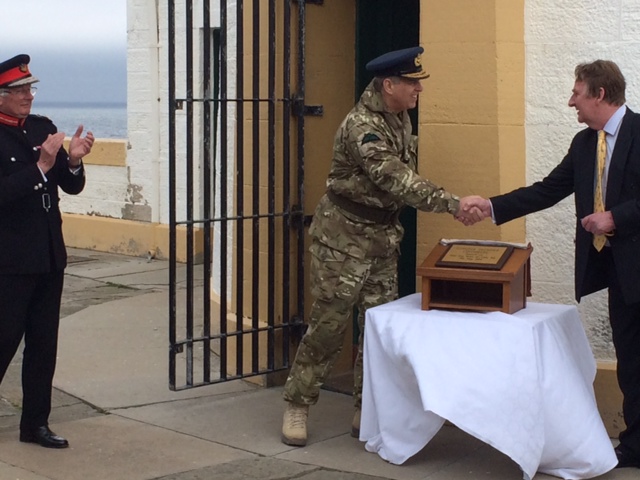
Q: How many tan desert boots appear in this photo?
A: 2